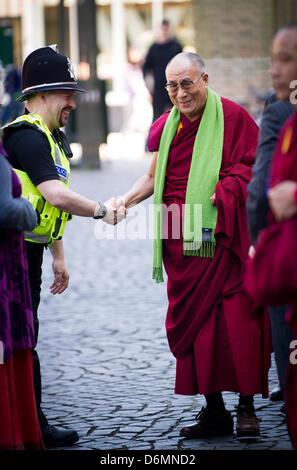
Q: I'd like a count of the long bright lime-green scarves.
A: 1